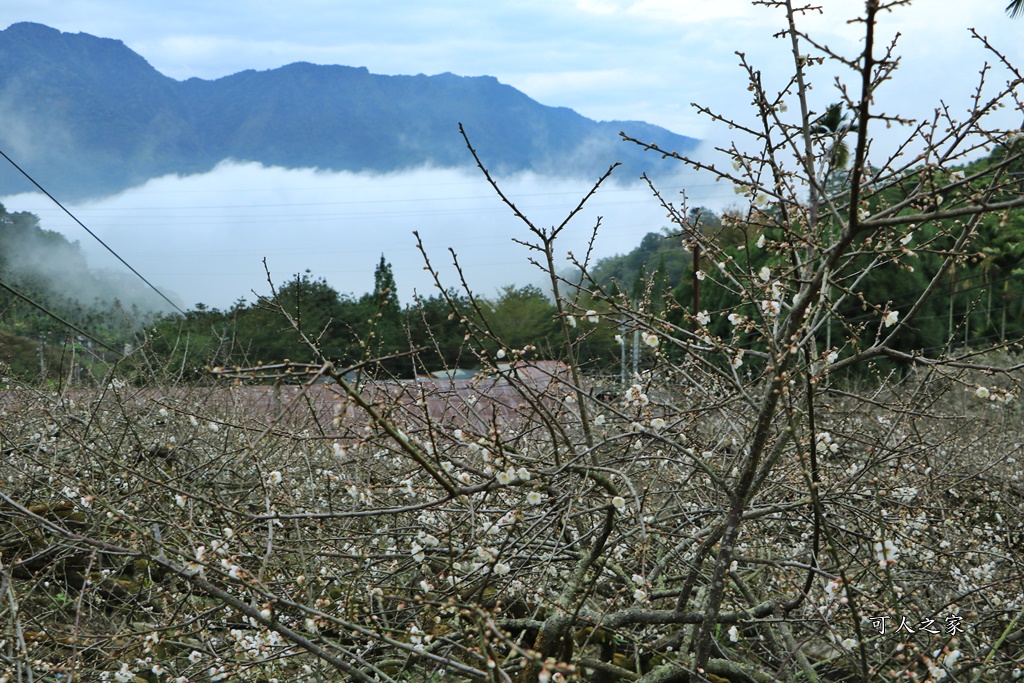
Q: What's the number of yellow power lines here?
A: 0